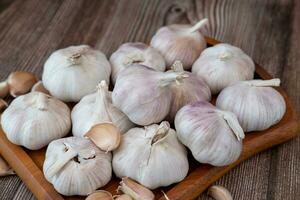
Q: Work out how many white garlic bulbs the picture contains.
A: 12